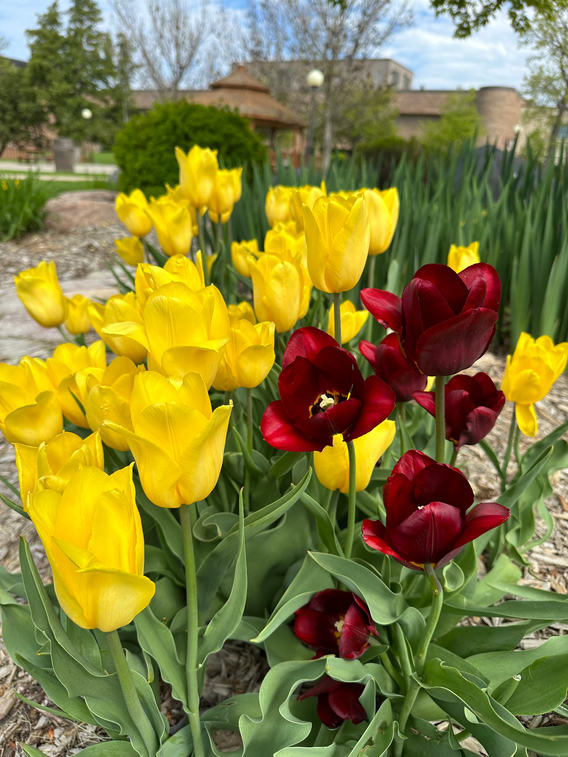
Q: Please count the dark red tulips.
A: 7